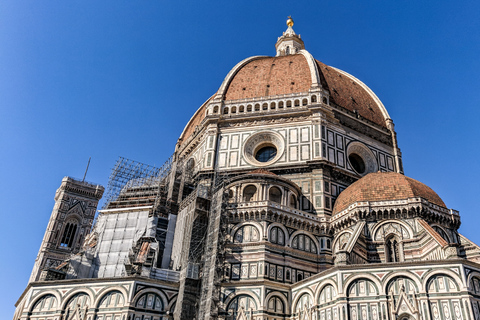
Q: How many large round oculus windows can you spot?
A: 2